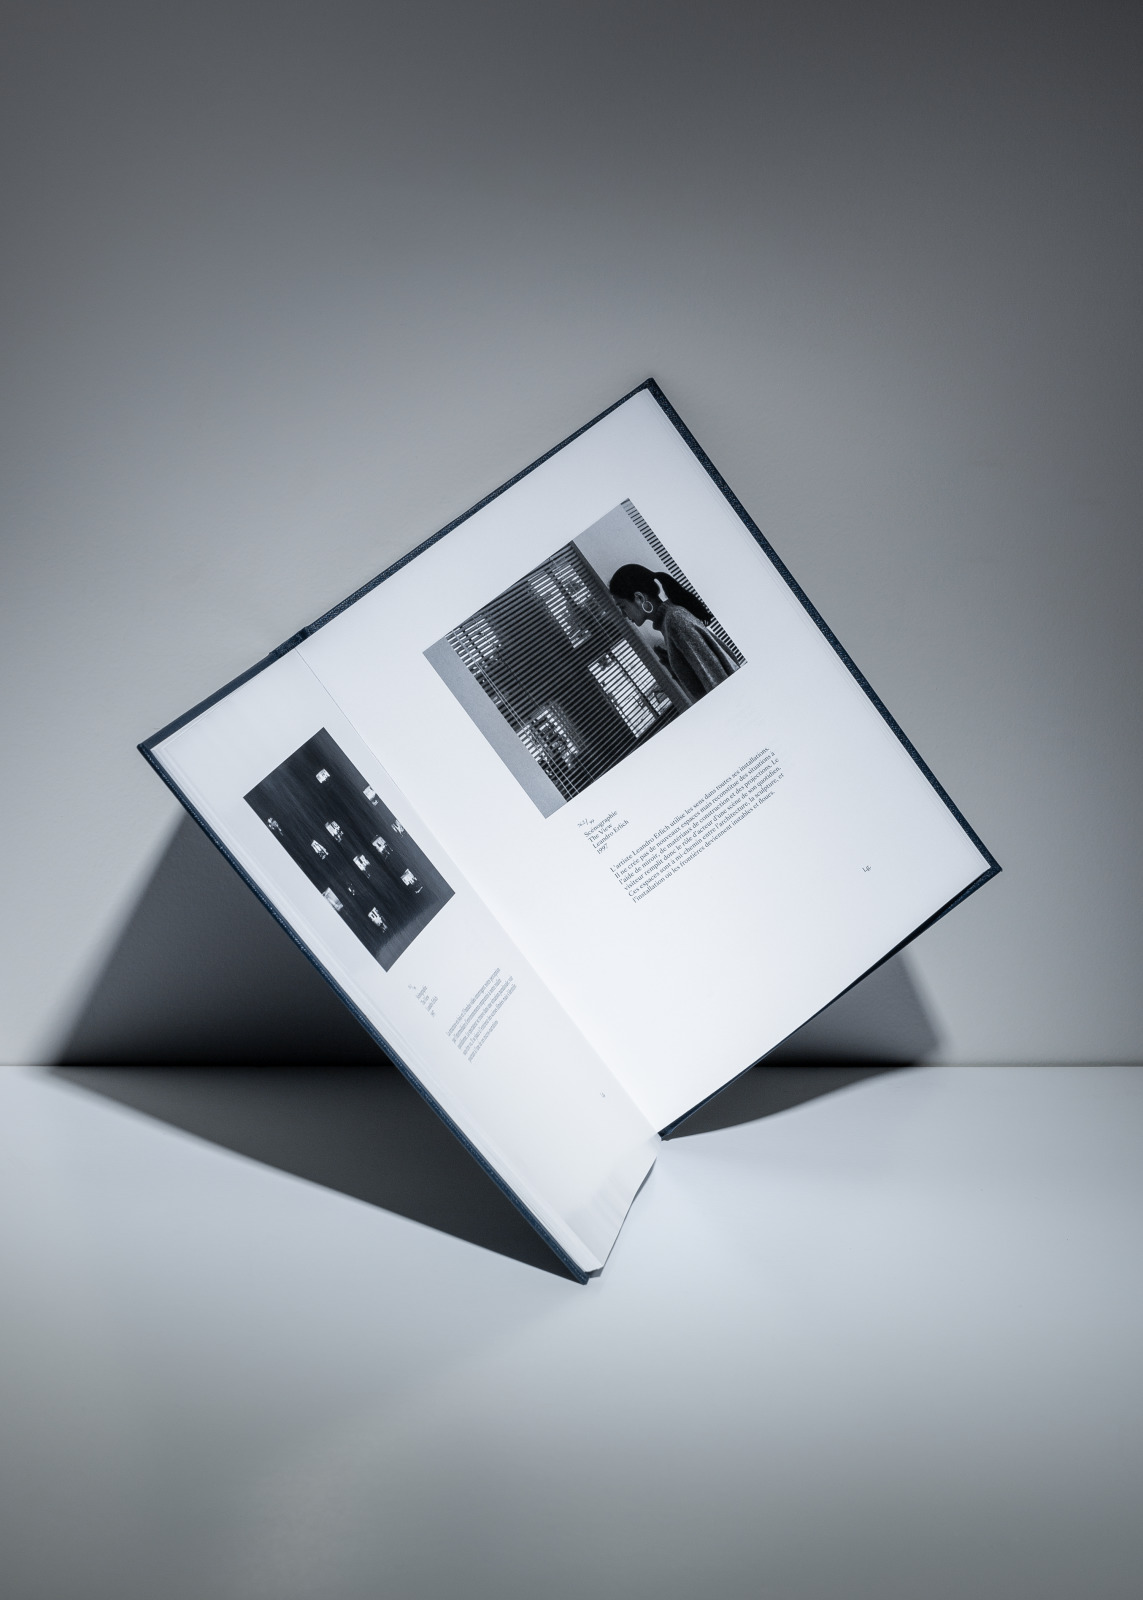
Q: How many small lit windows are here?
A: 11